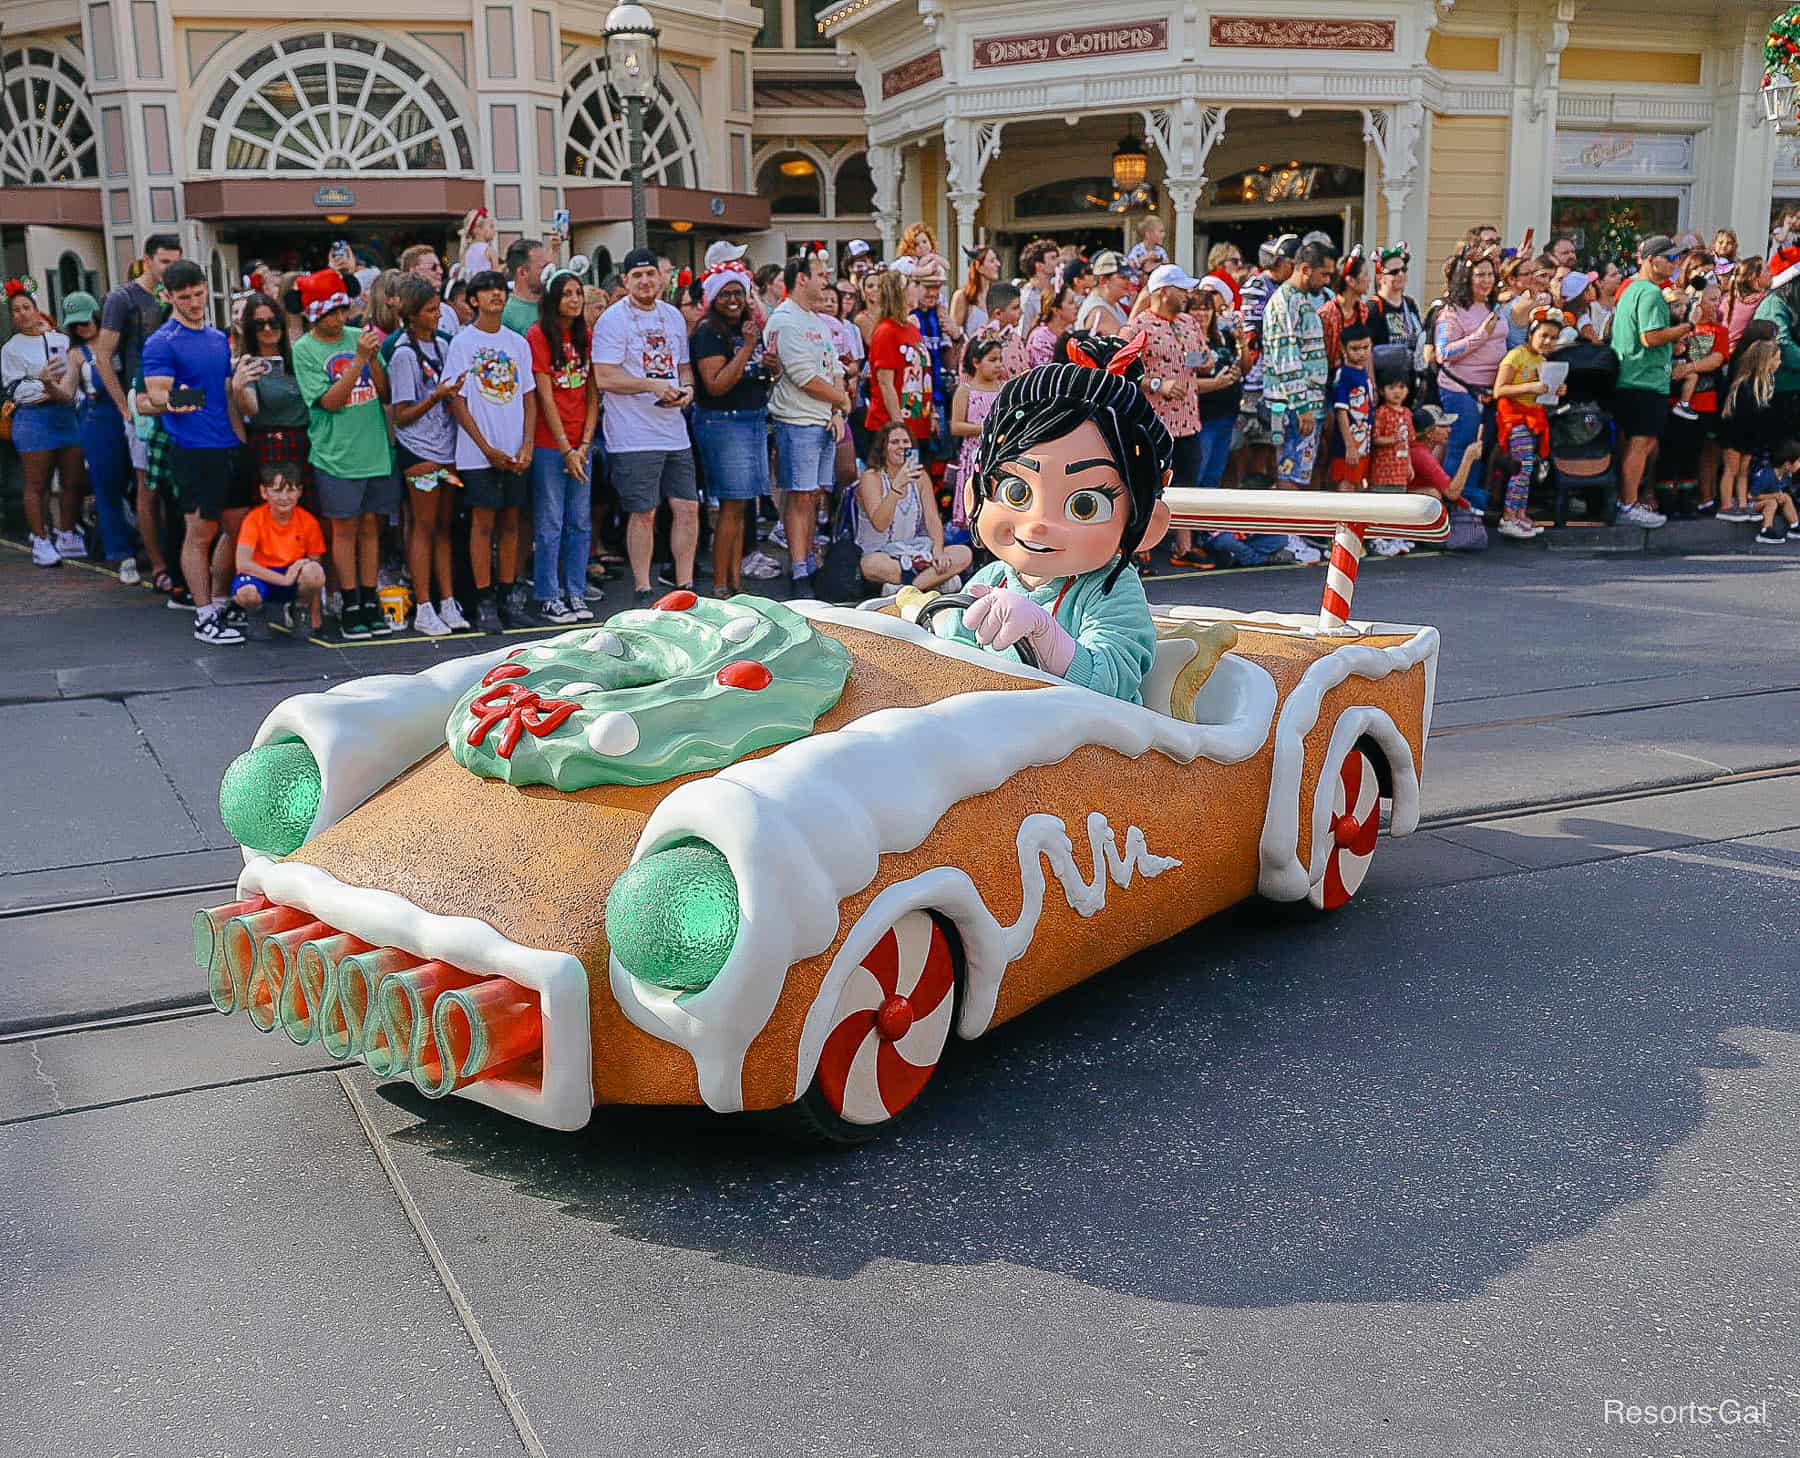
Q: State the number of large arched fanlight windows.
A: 3